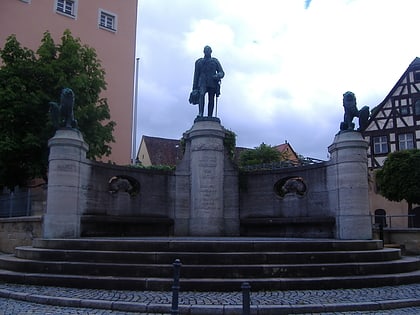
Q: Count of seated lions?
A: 2